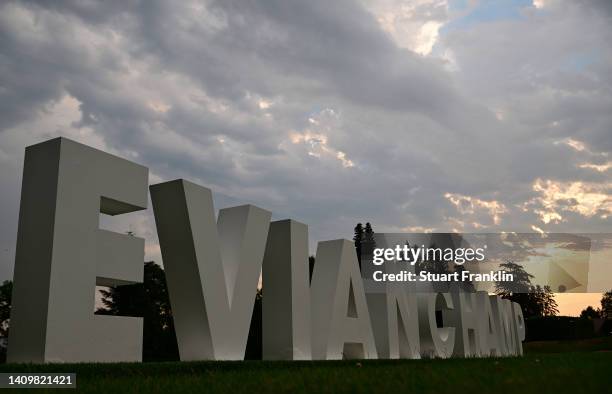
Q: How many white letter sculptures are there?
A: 10